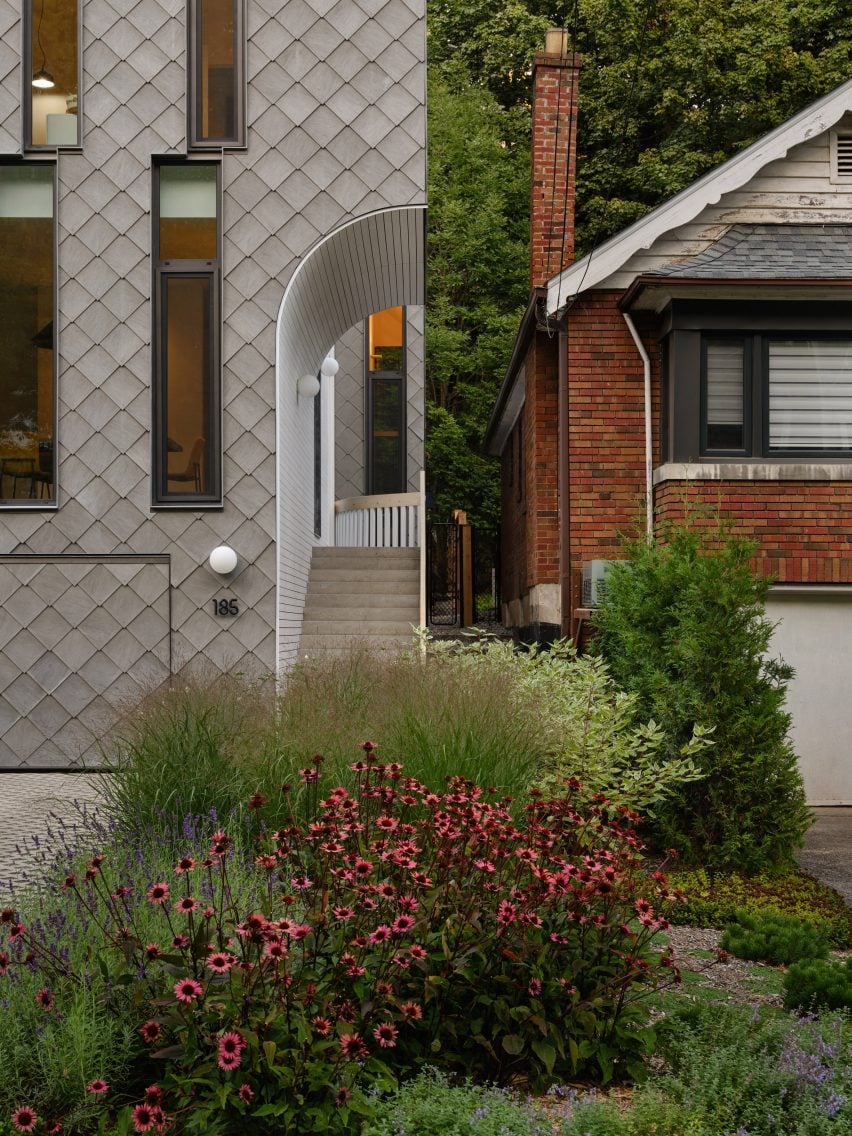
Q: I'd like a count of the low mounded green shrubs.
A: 2